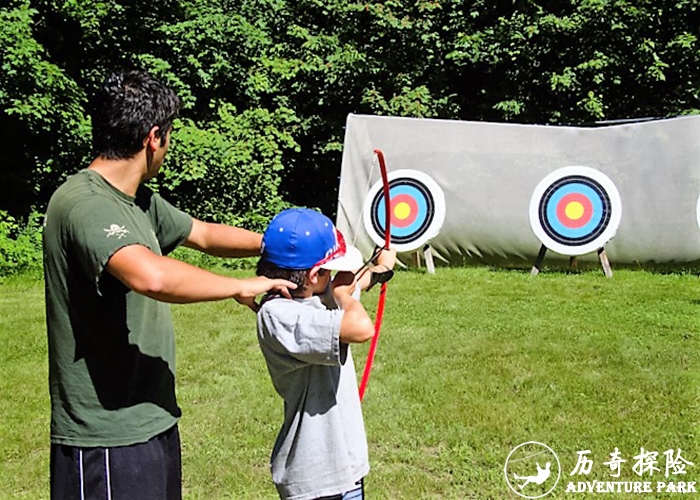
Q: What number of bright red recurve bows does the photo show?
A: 1